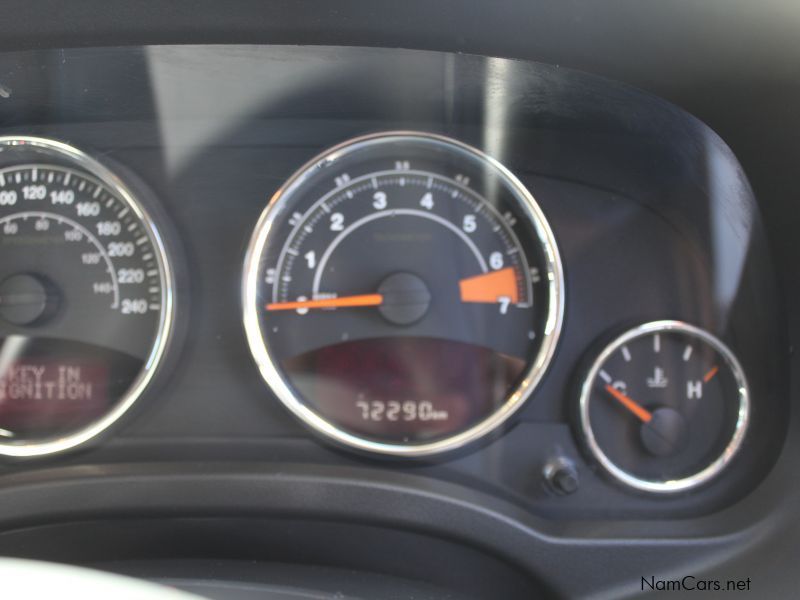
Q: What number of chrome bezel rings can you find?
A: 3